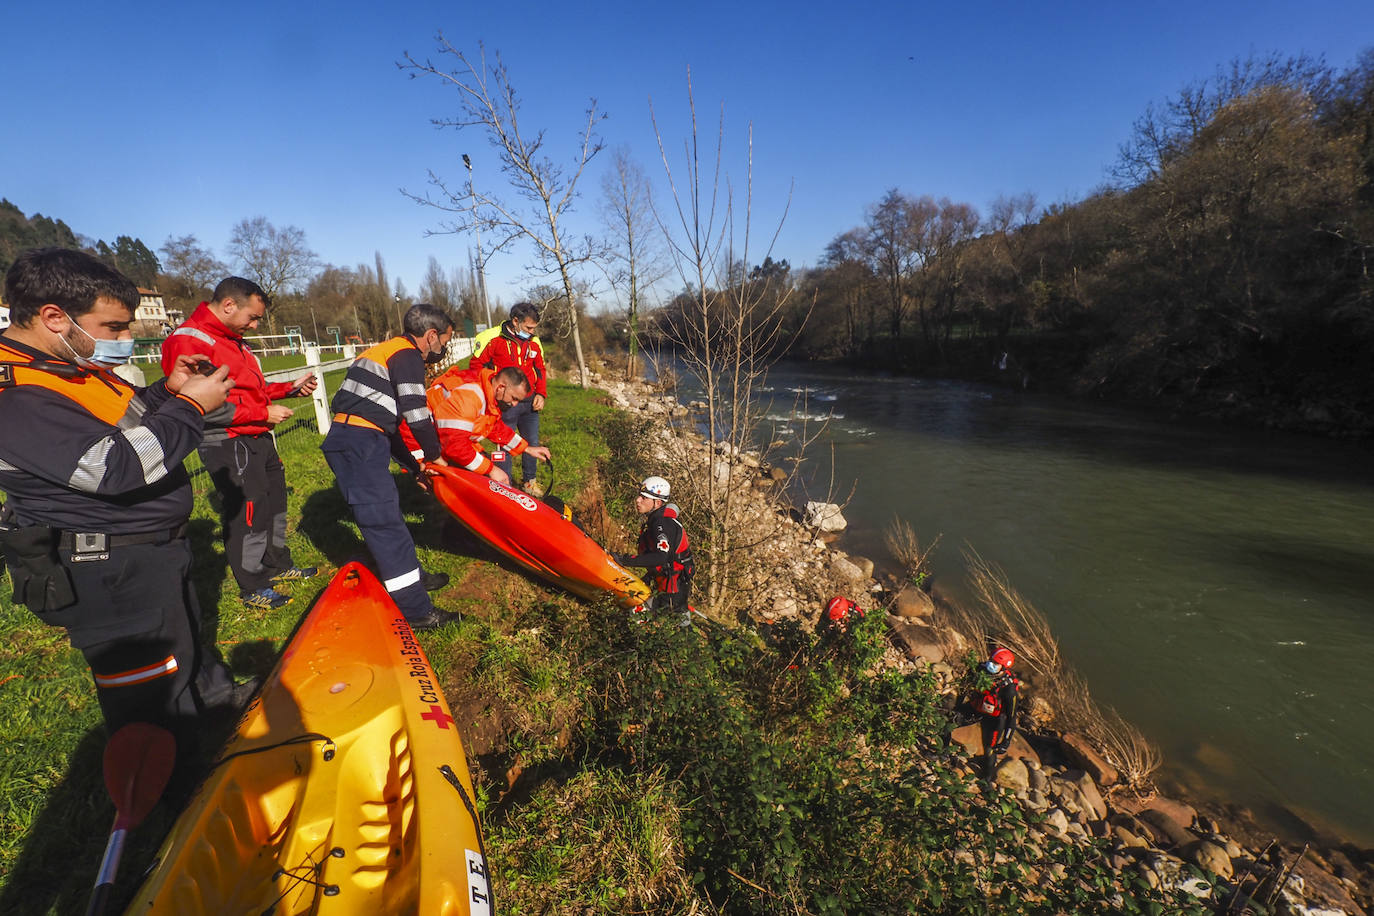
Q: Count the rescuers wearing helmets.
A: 3